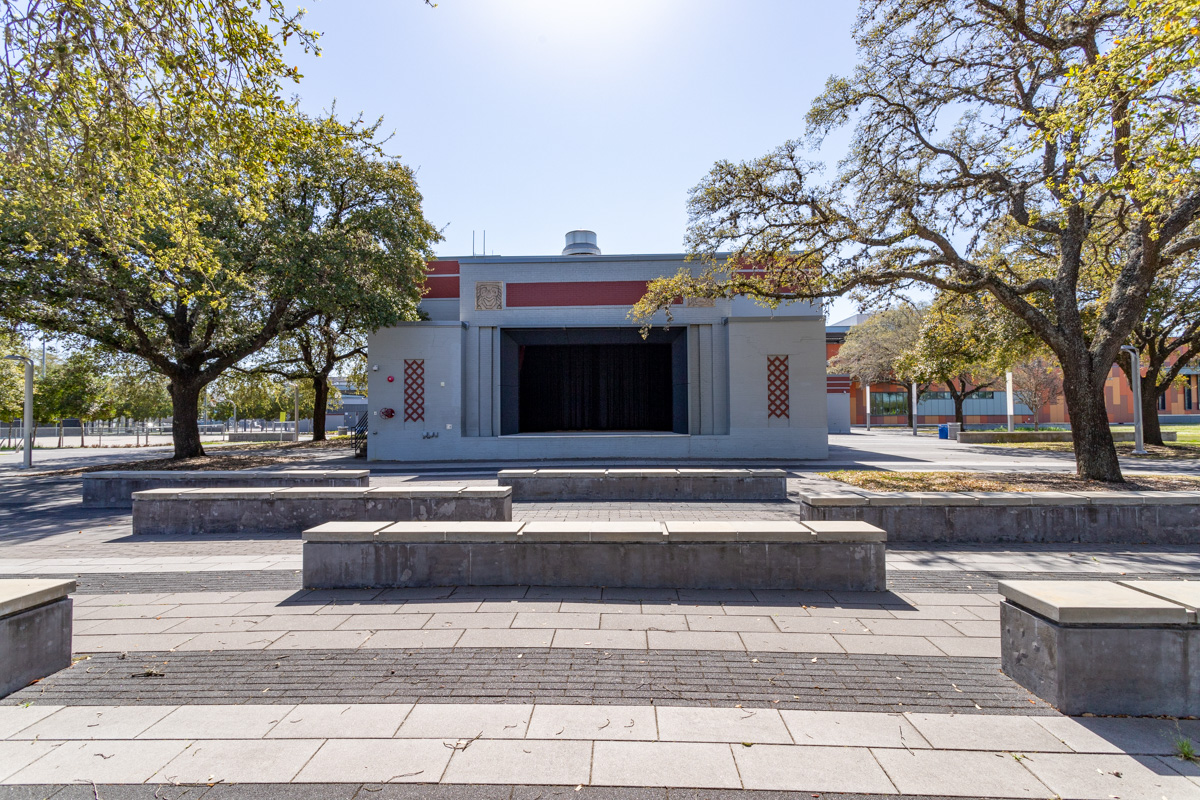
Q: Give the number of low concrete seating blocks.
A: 7